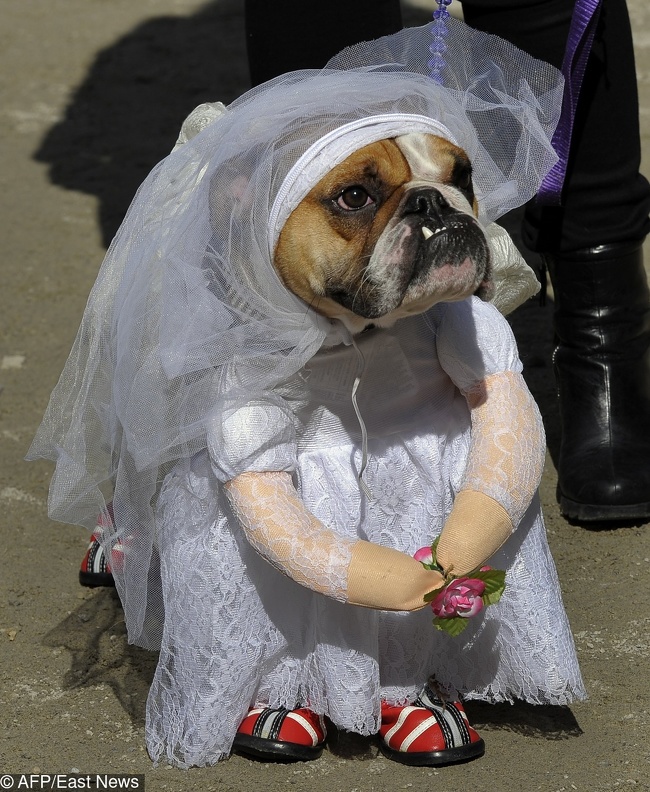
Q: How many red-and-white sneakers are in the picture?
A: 3